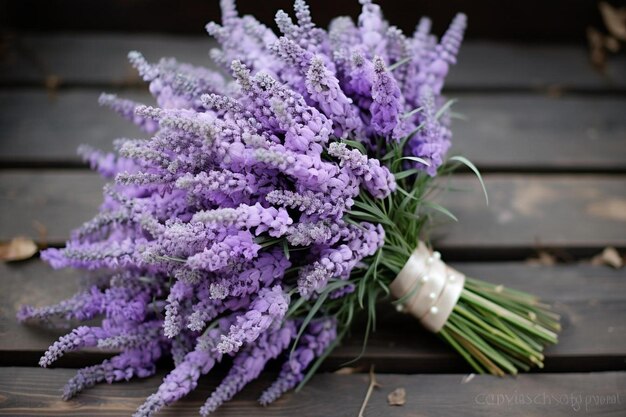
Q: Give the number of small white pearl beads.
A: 7